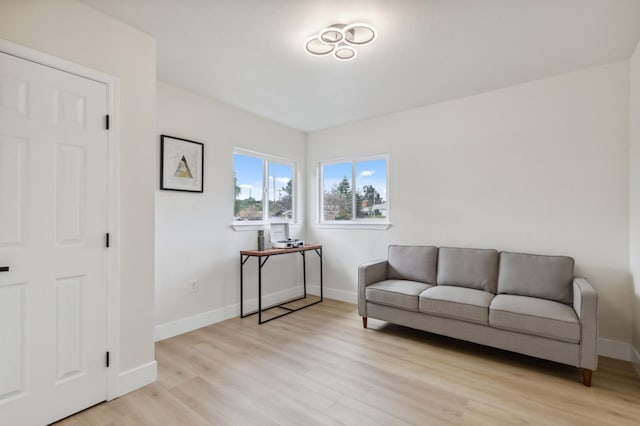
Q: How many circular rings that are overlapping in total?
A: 4